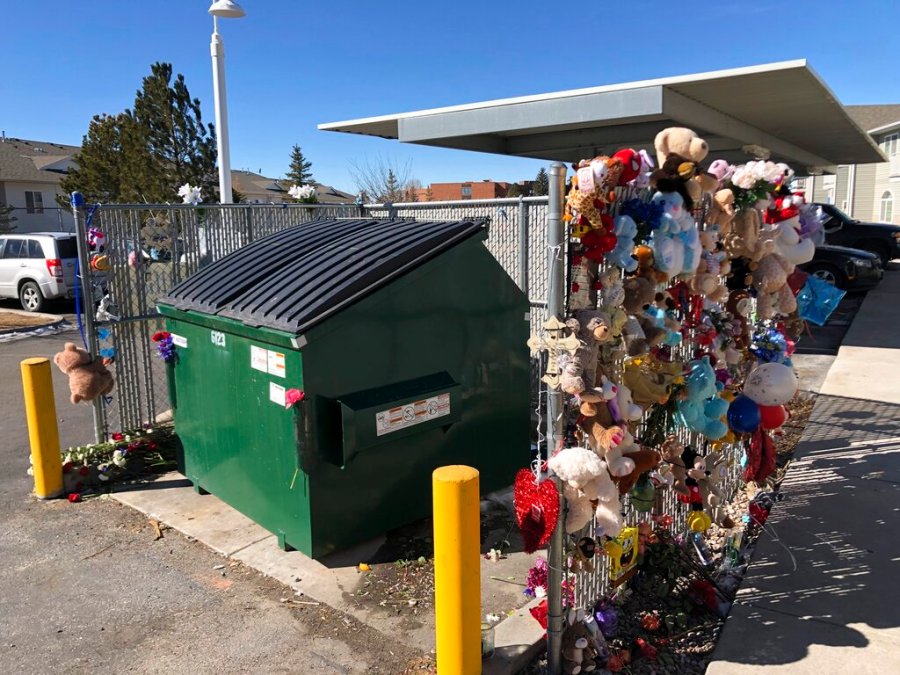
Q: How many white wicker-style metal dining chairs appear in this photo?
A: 0